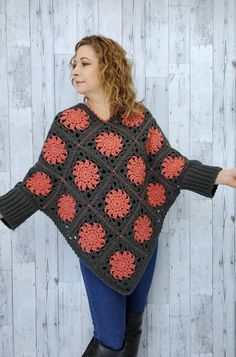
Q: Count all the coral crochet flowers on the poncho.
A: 15